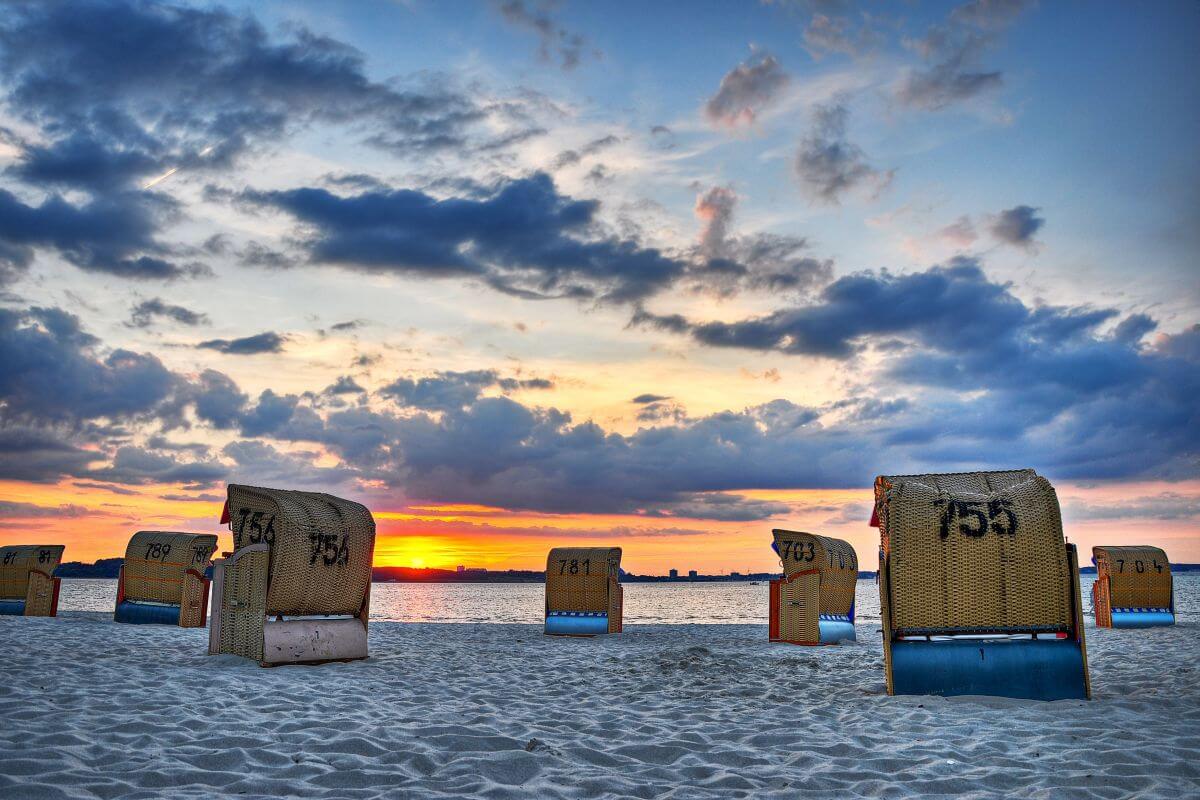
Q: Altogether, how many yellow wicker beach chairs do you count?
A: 7